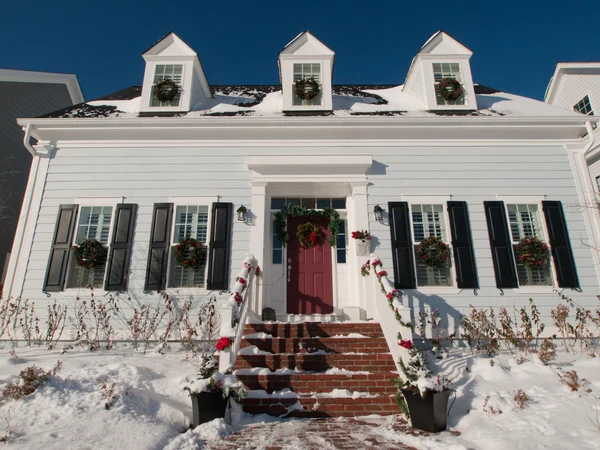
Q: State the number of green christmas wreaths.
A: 8